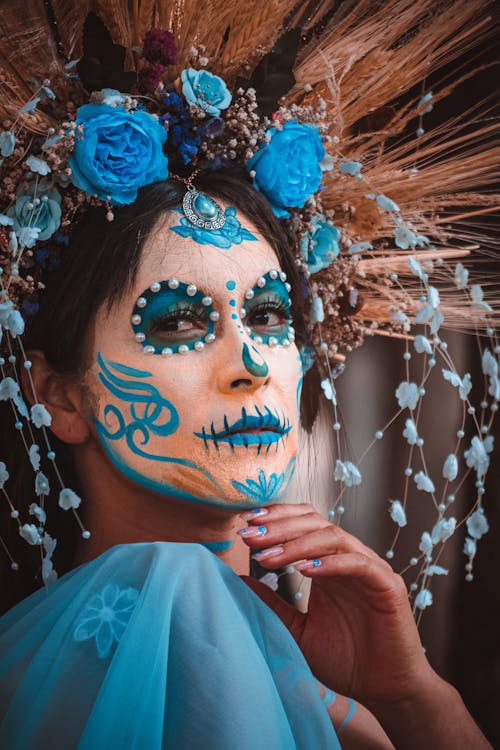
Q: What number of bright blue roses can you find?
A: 2